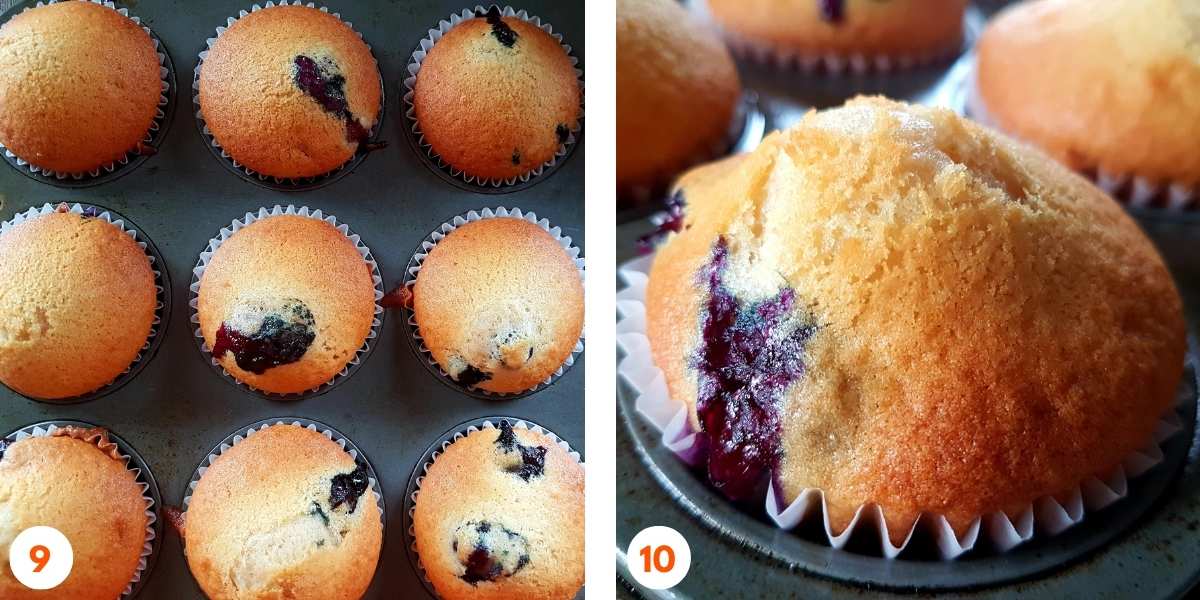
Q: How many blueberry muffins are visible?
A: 13